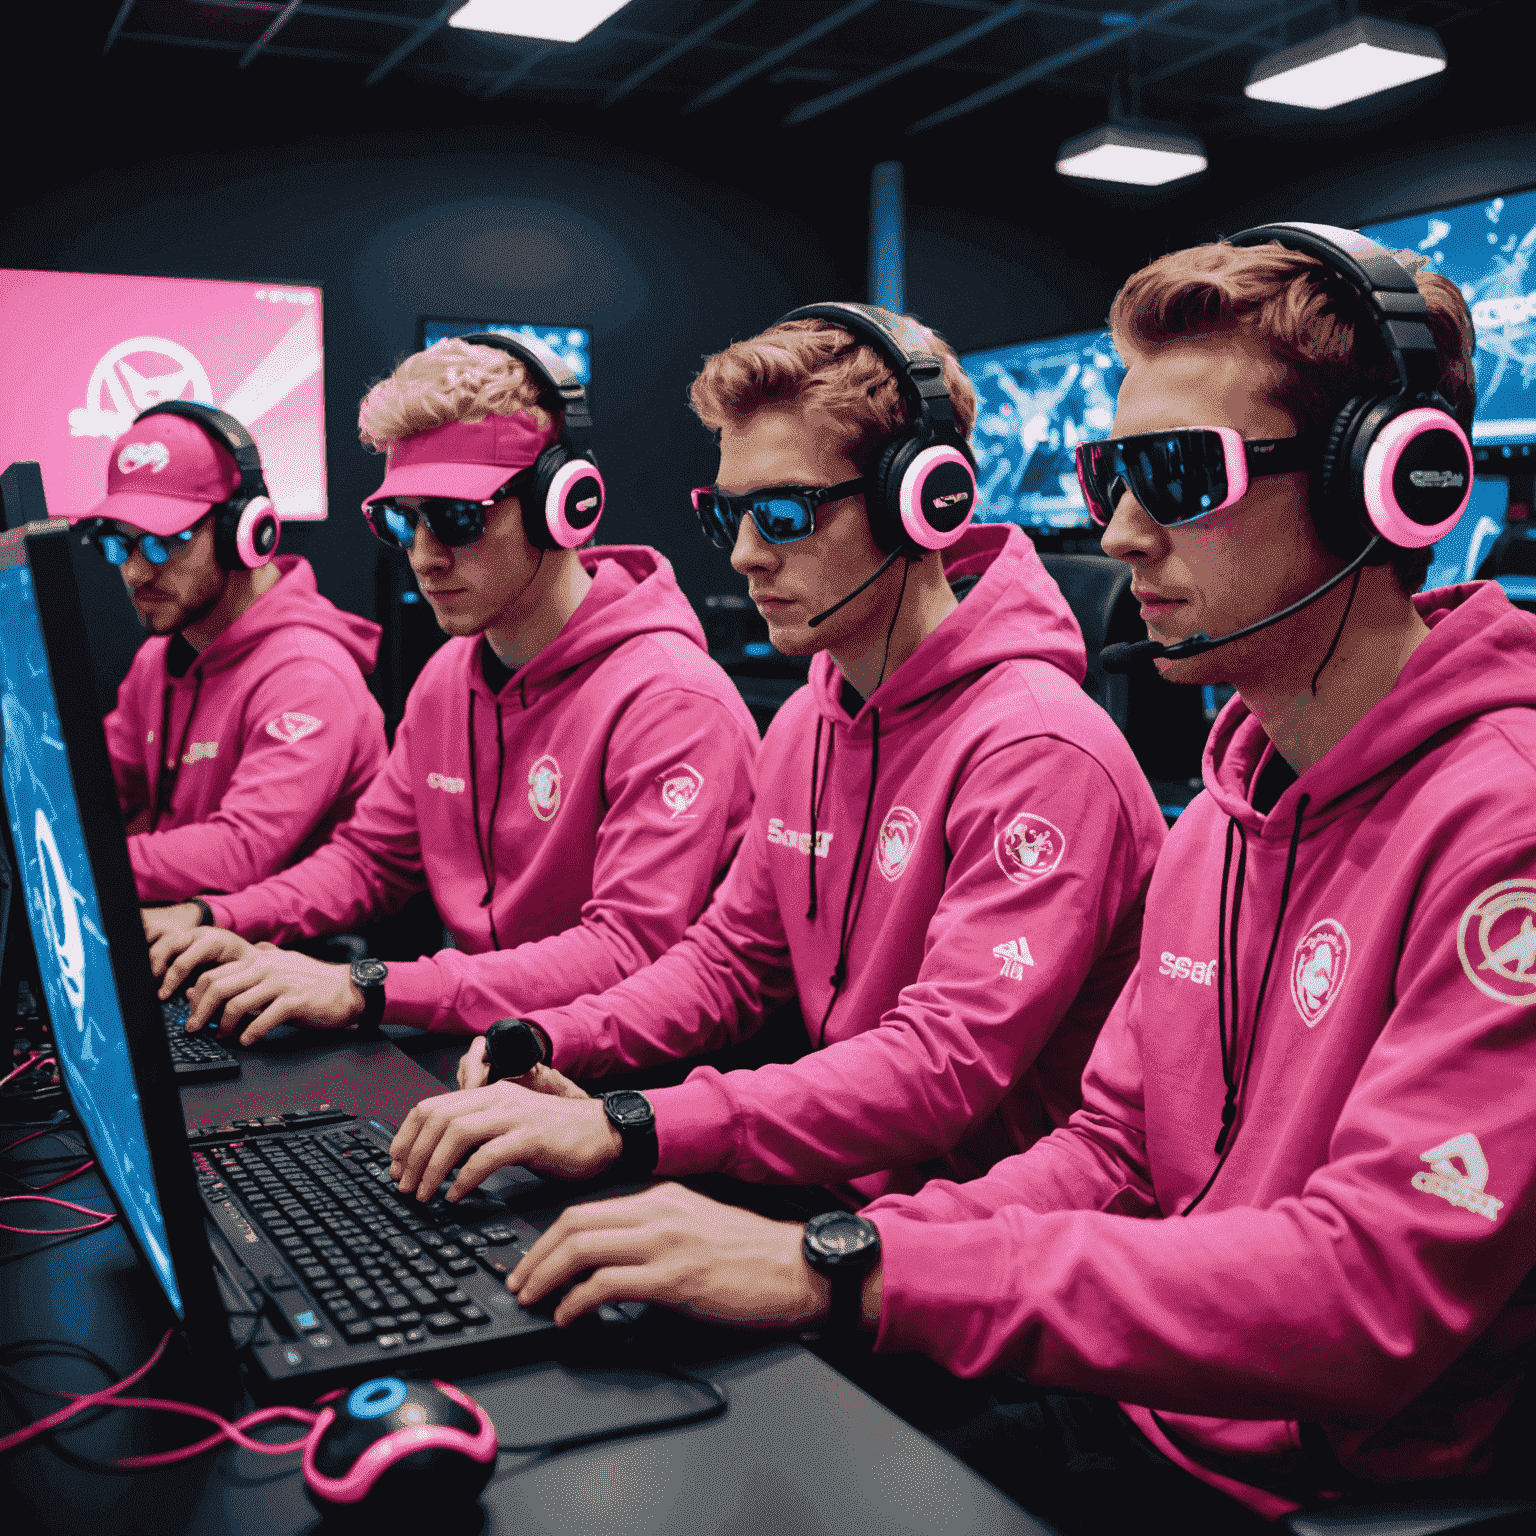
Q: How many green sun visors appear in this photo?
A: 0